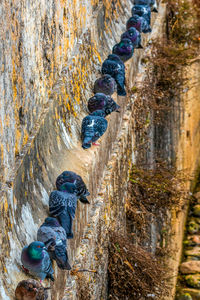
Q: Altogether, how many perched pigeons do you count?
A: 14